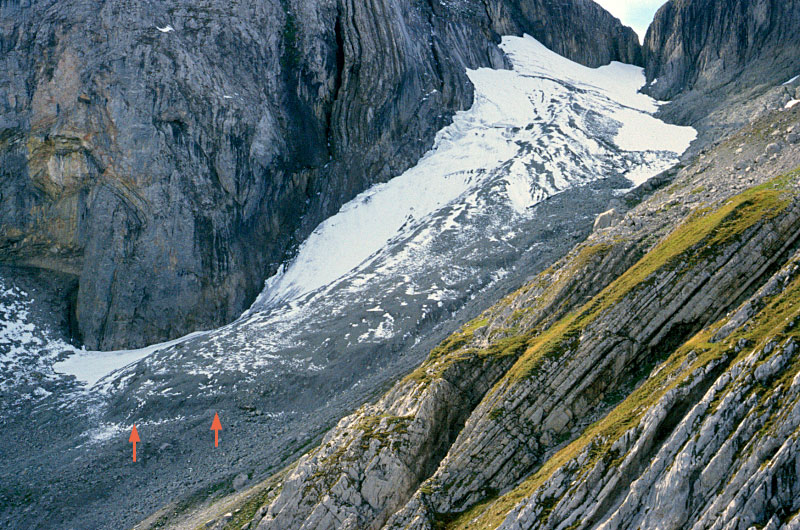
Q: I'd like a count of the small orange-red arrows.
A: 2